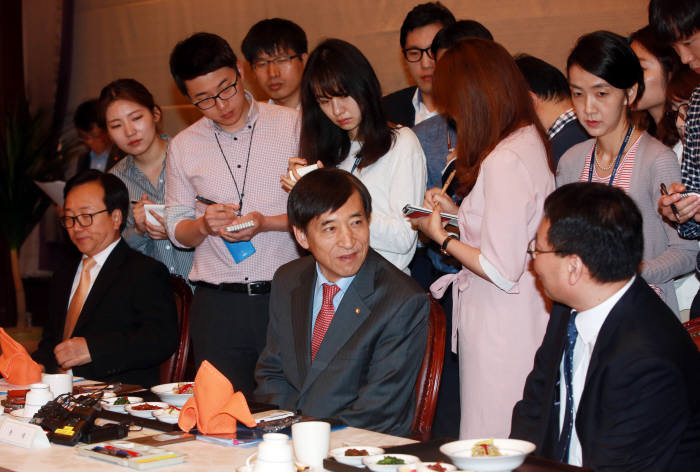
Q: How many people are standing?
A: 13